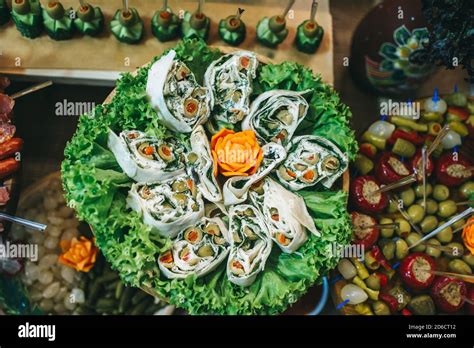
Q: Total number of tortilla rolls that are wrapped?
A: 11